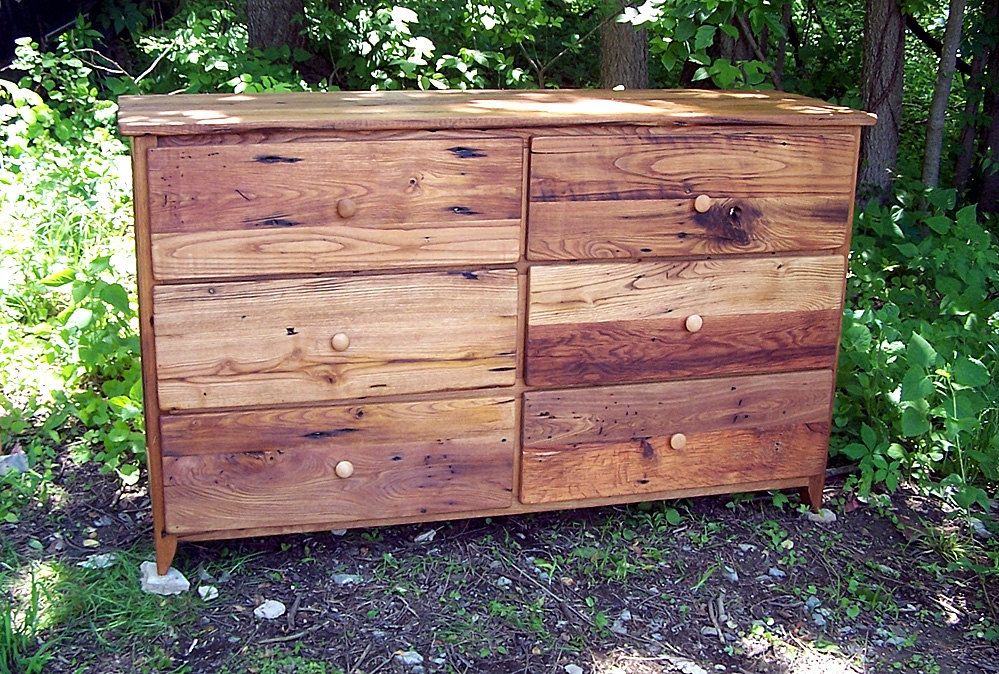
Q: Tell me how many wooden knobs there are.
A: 6